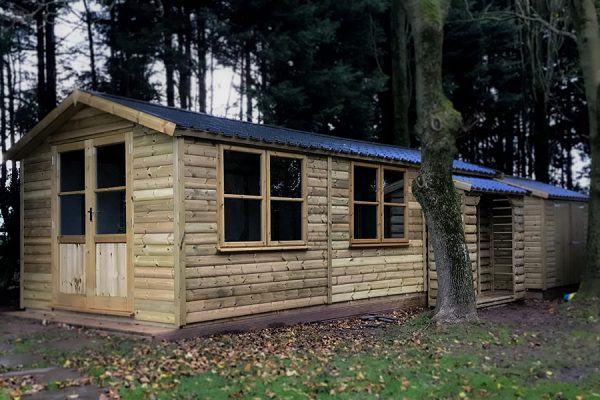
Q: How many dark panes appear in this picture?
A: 12